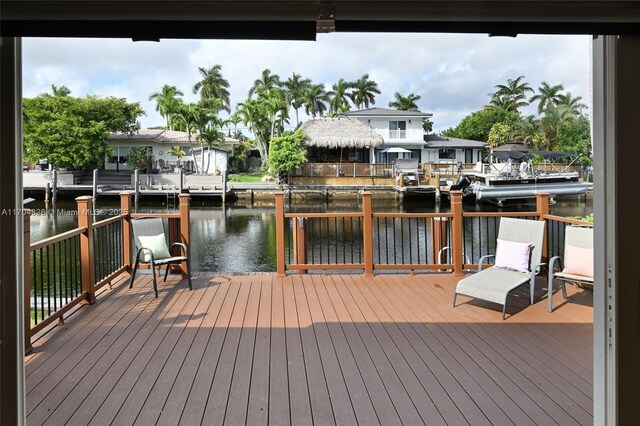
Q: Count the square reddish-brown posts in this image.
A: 8